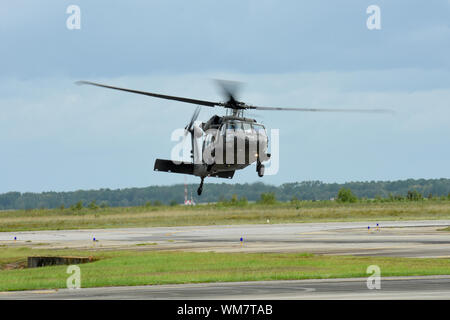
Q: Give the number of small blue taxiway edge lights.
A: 5